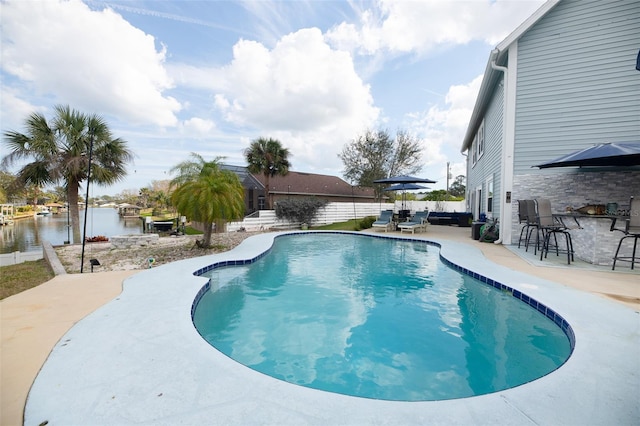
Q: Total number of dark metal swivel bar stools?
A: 4